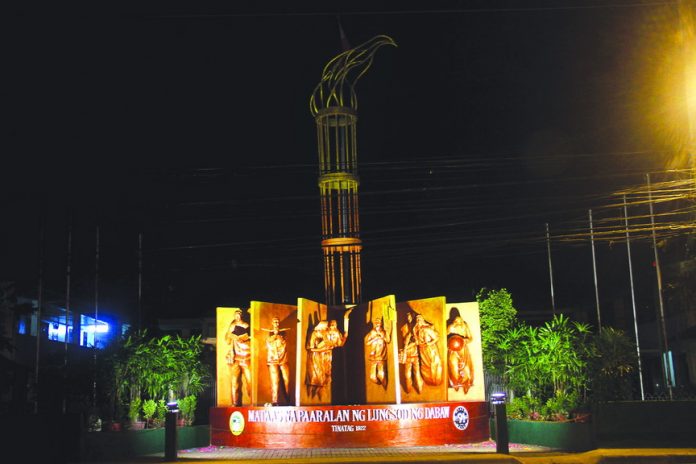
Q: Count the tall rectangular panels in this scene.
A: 6